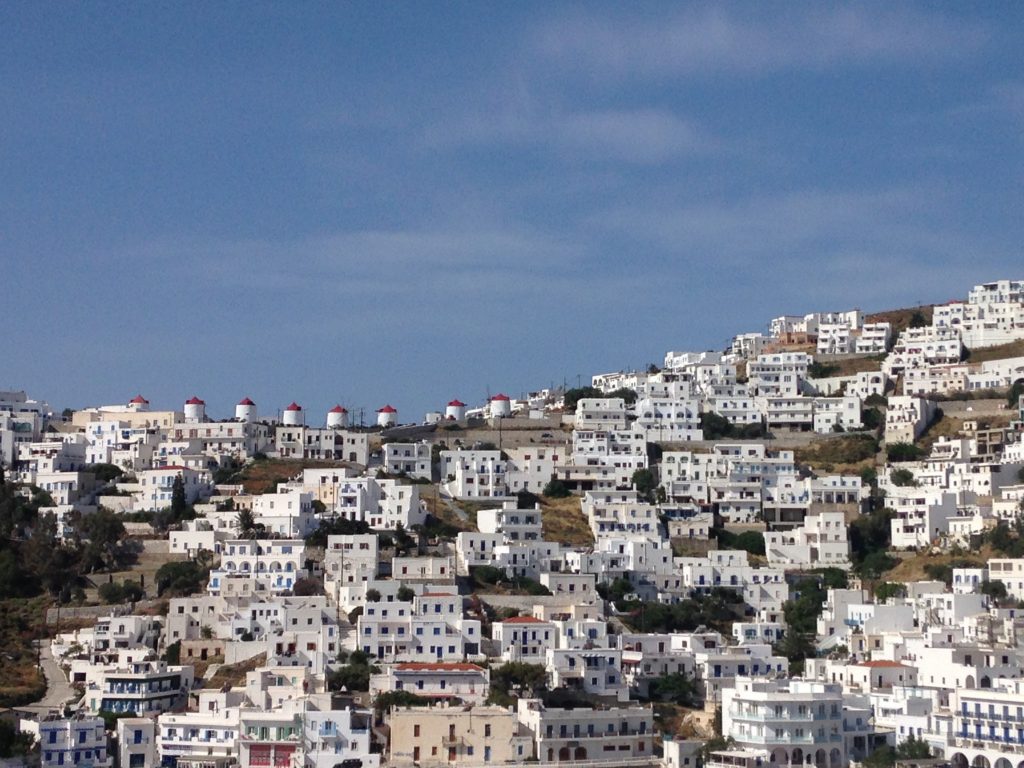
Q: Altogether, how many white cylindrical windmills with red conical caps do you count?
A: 8